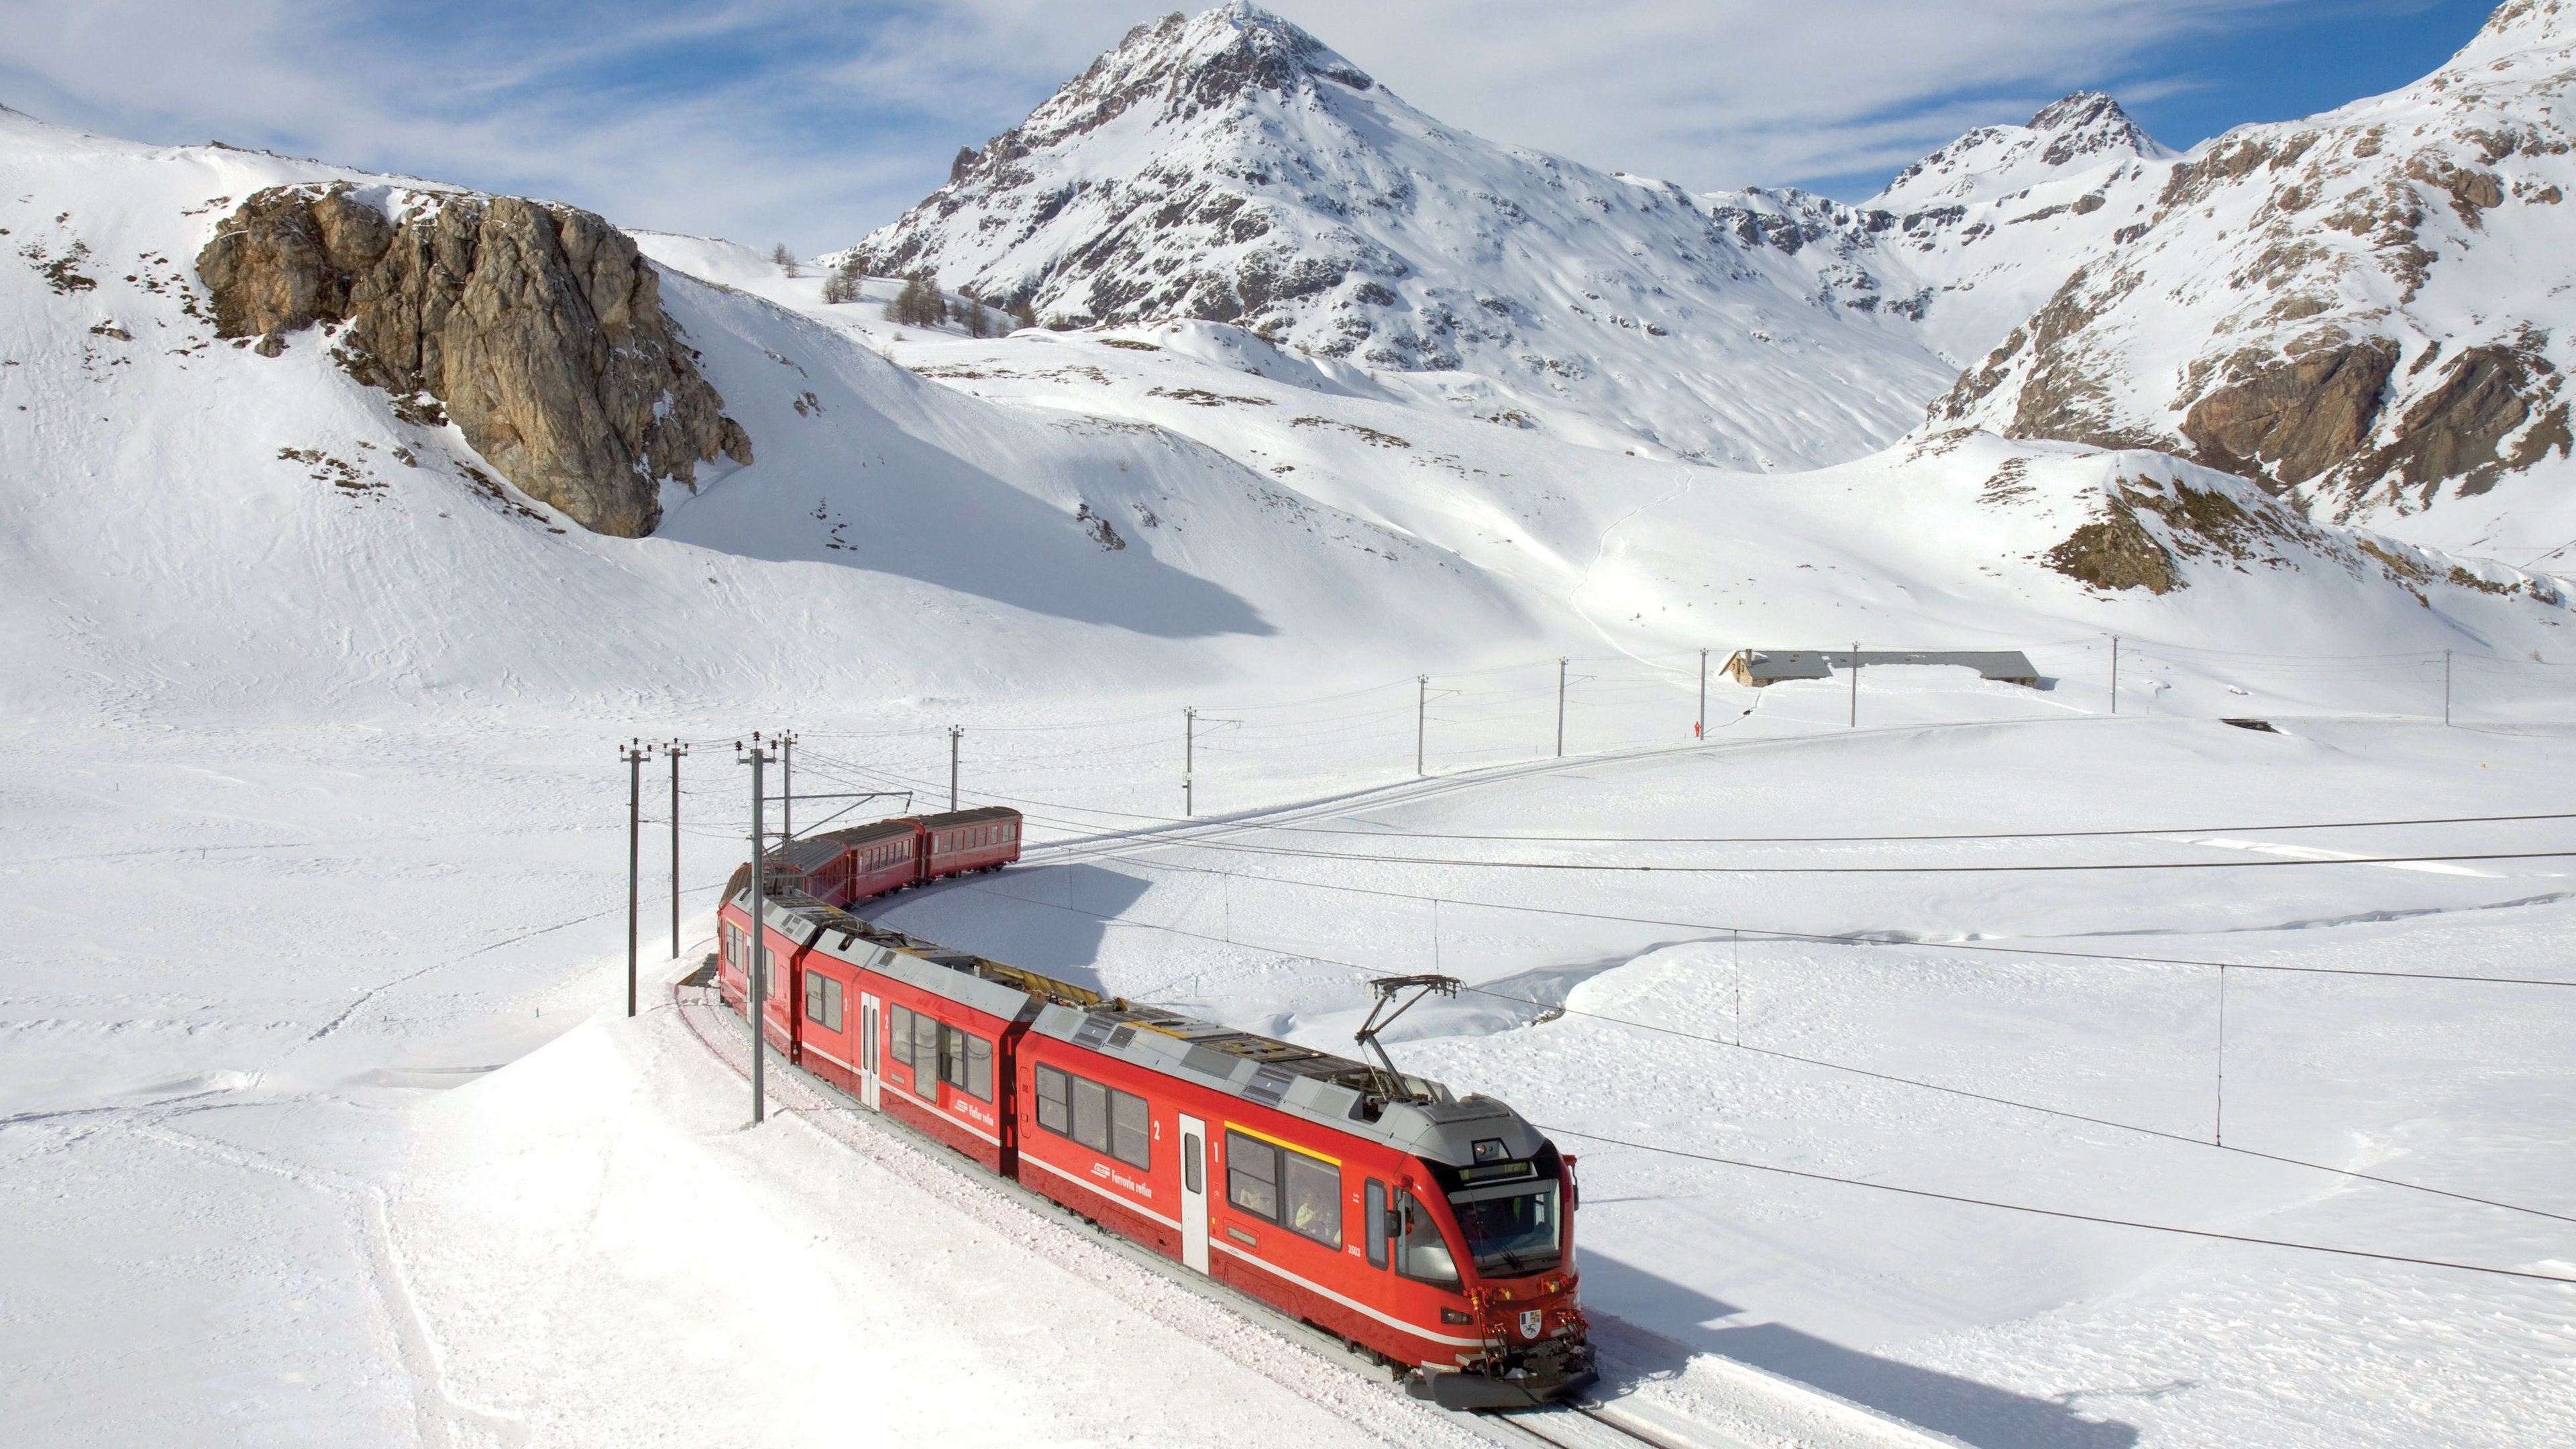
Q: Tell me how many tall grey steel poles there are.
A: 12